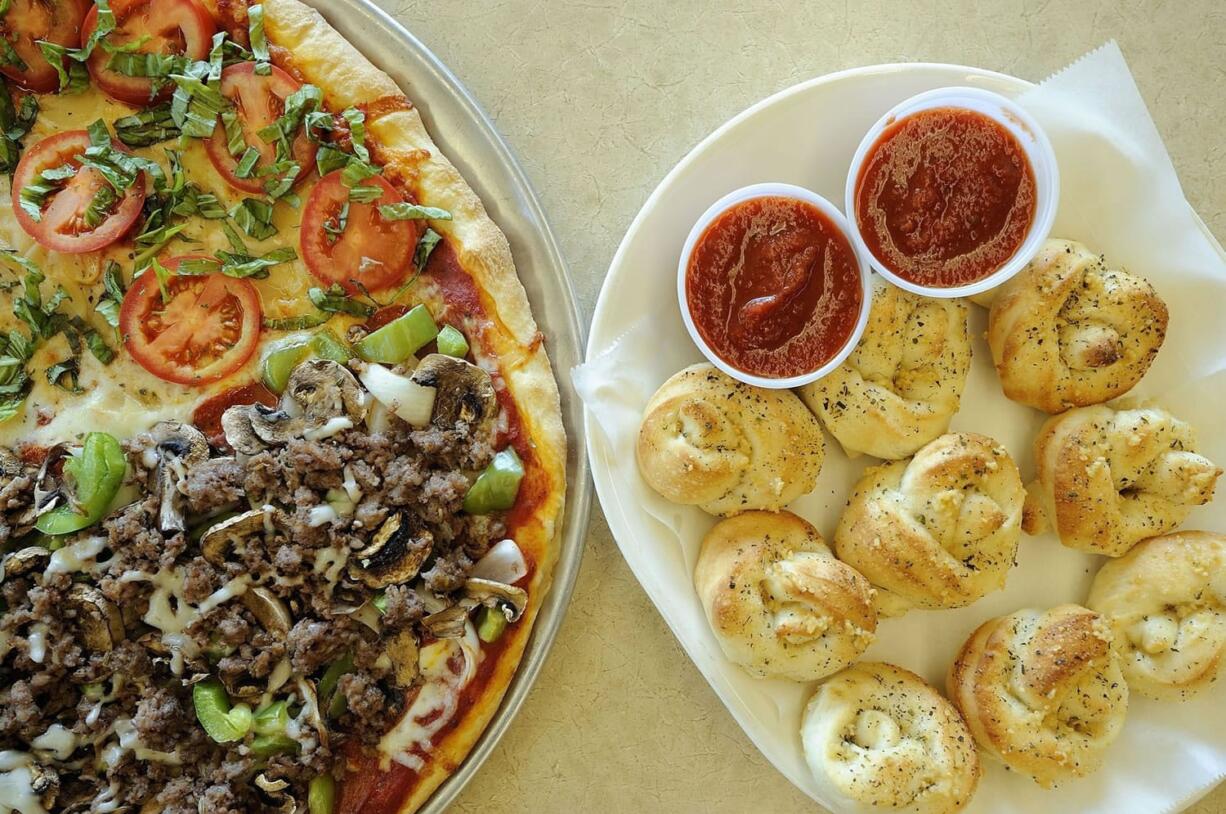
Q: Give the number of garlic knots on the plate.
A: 9